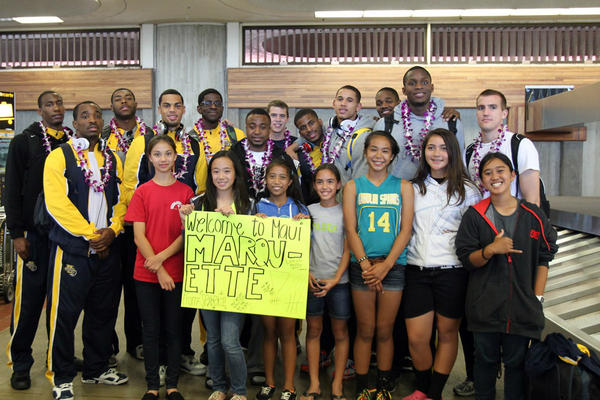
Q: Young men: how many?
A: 12